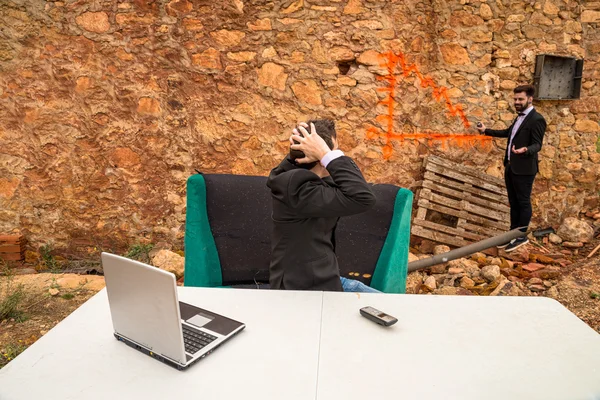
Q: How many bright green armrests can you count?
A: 2